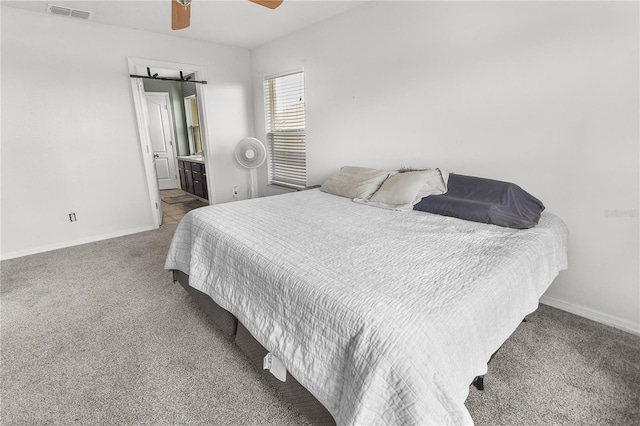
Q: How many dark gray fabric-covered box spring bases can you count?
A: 2